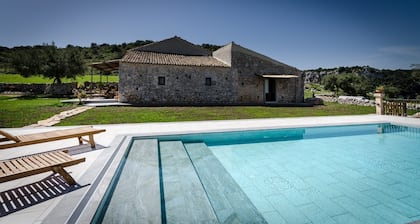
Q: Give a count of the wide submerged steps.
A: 3